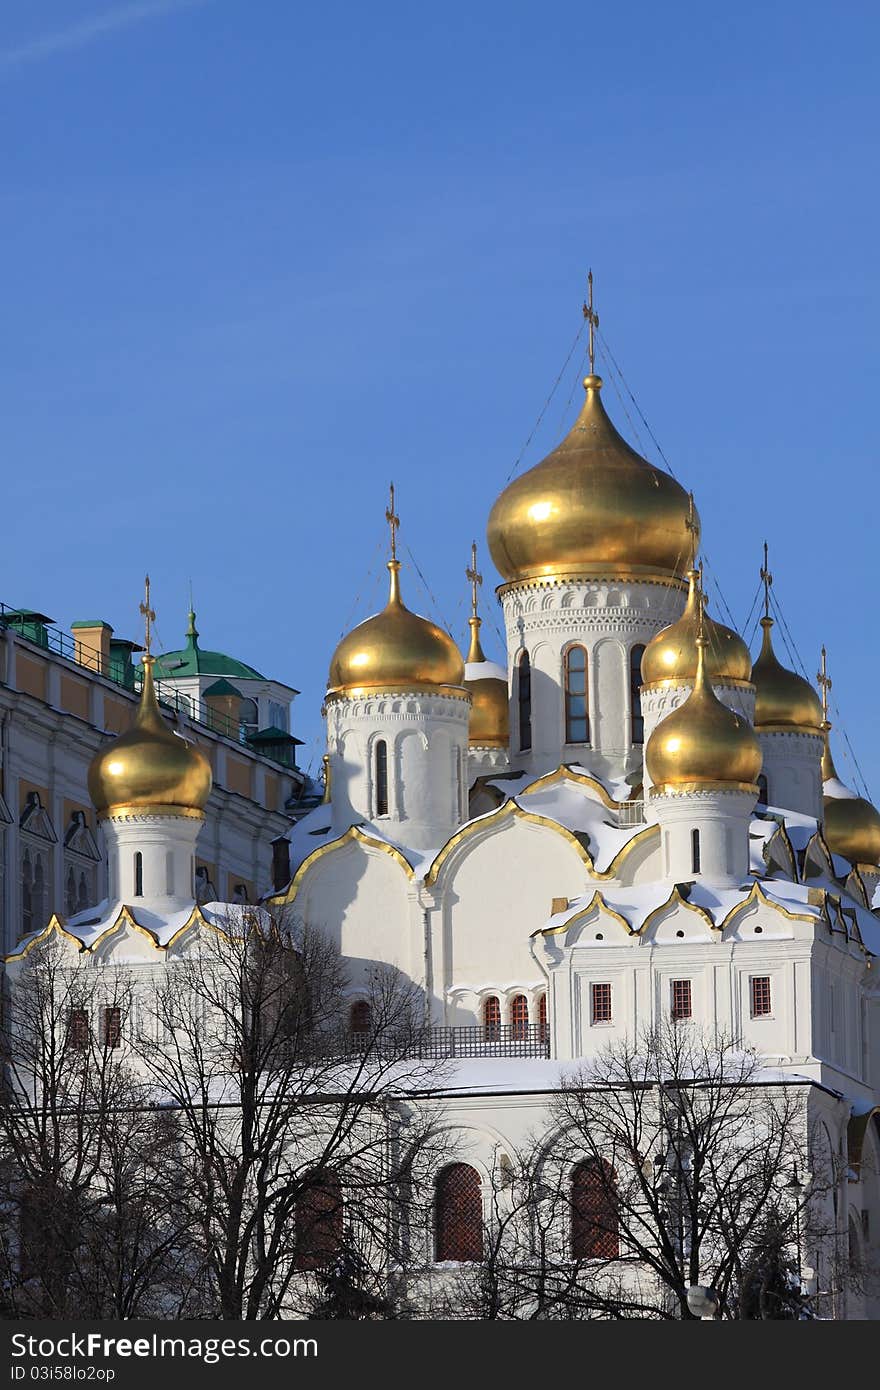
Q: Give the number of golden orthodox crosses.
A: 8